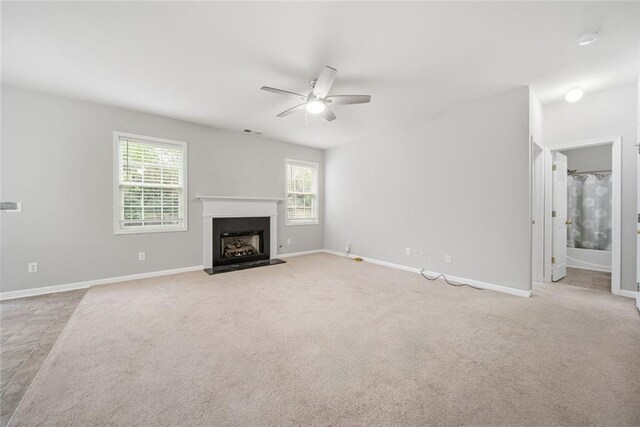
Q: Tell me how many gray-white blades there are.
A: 5